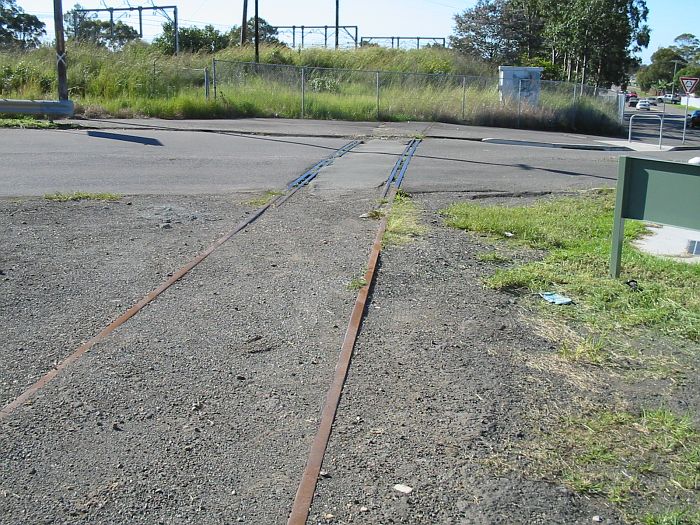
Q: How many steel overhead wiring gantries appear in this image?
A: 3